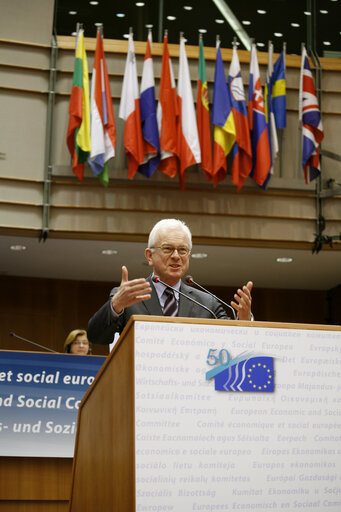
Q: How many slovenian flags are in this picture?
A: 1